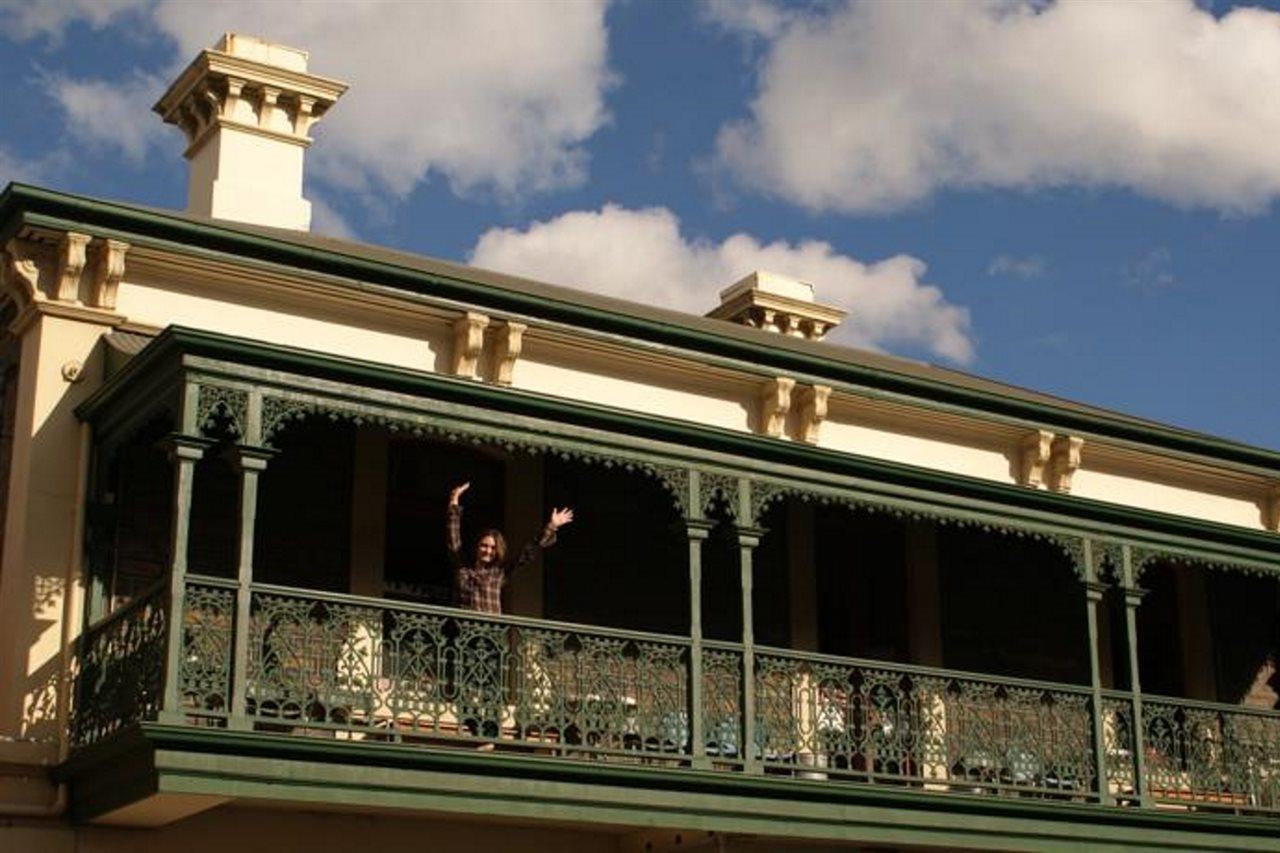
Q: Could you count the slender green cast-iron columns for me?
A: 6